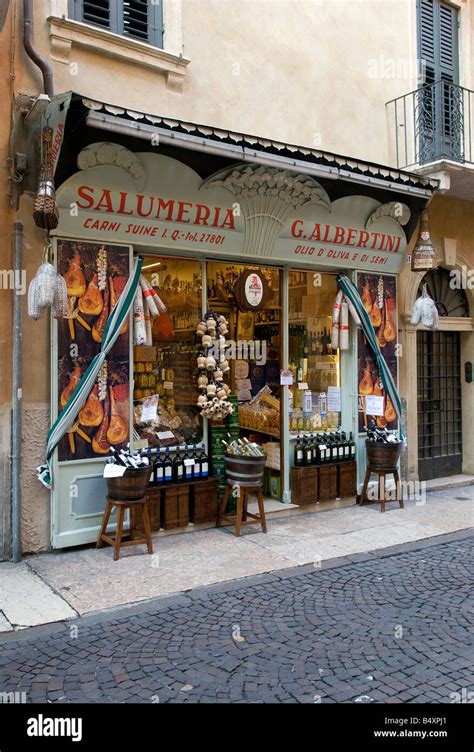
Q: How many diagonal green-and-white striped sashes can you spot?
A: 2